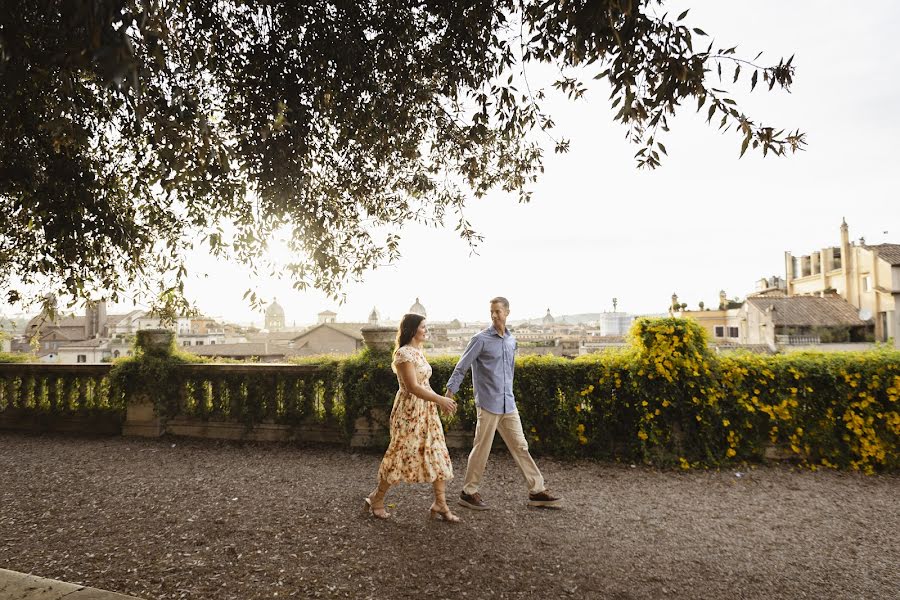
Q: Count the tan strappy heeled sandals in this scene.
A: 2